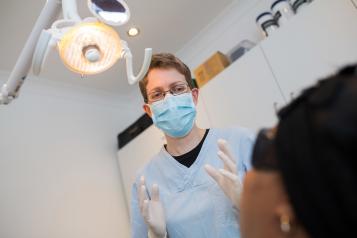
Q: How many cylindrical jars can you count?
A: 3